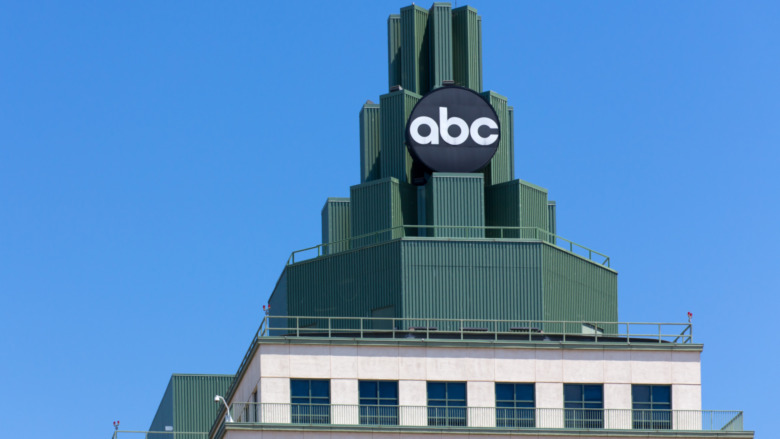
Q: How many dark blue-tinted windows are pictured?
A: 6